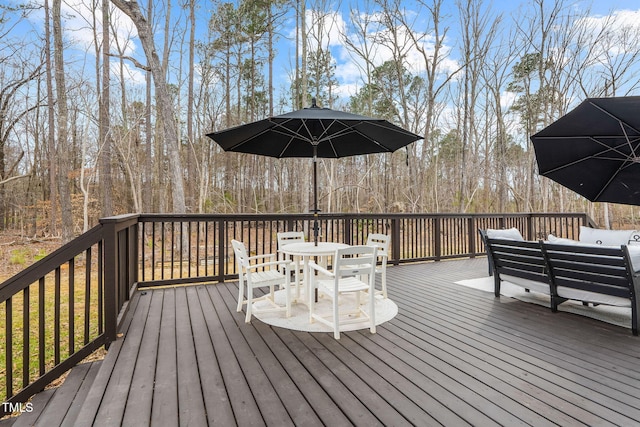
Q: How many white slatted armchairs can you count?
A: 4